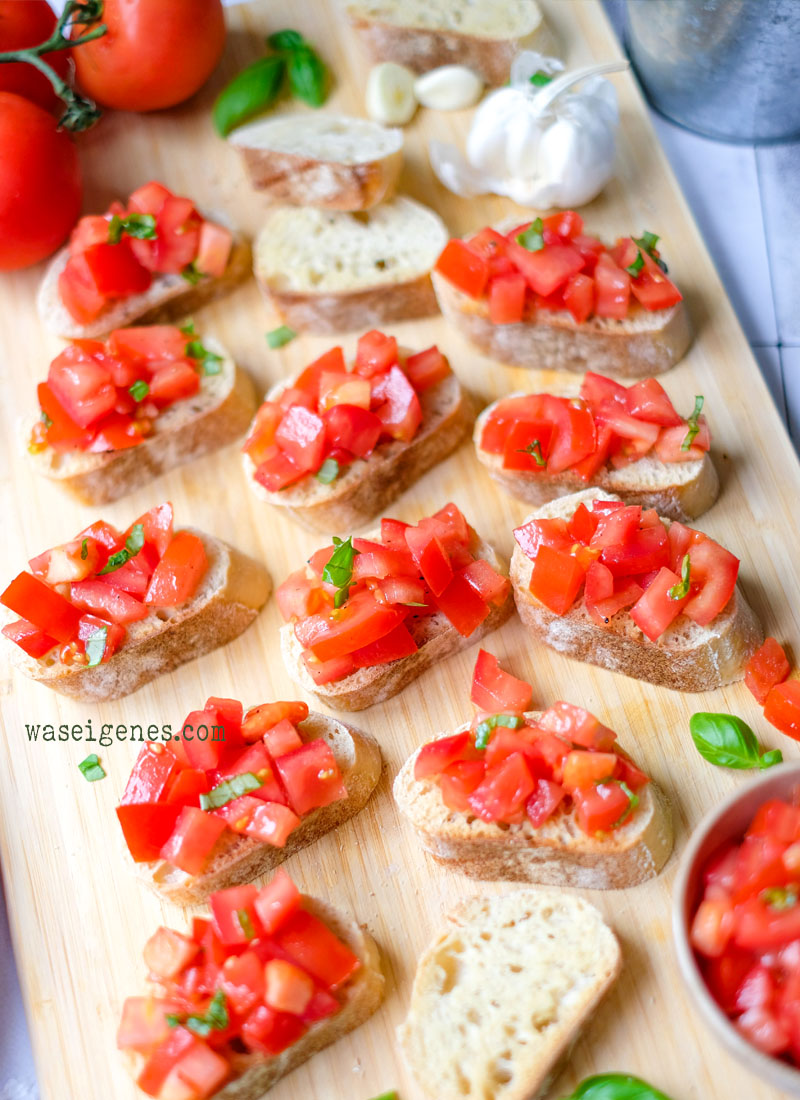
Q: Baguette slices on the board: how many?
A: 15